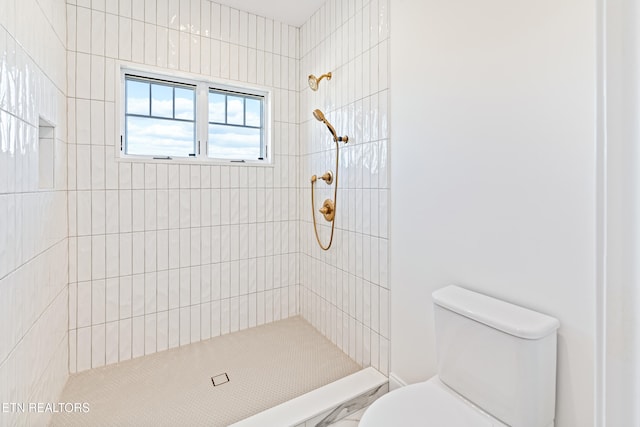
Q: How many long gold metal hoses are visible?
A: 1